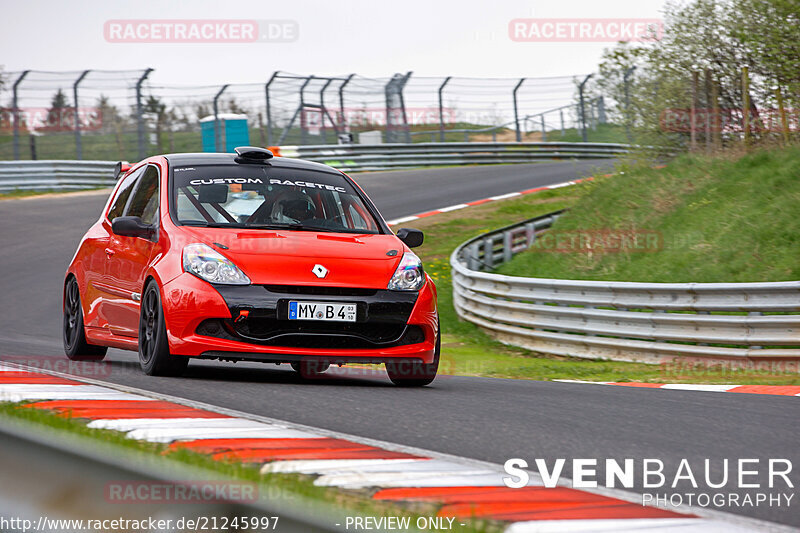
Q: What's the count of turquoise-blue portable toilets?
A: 1